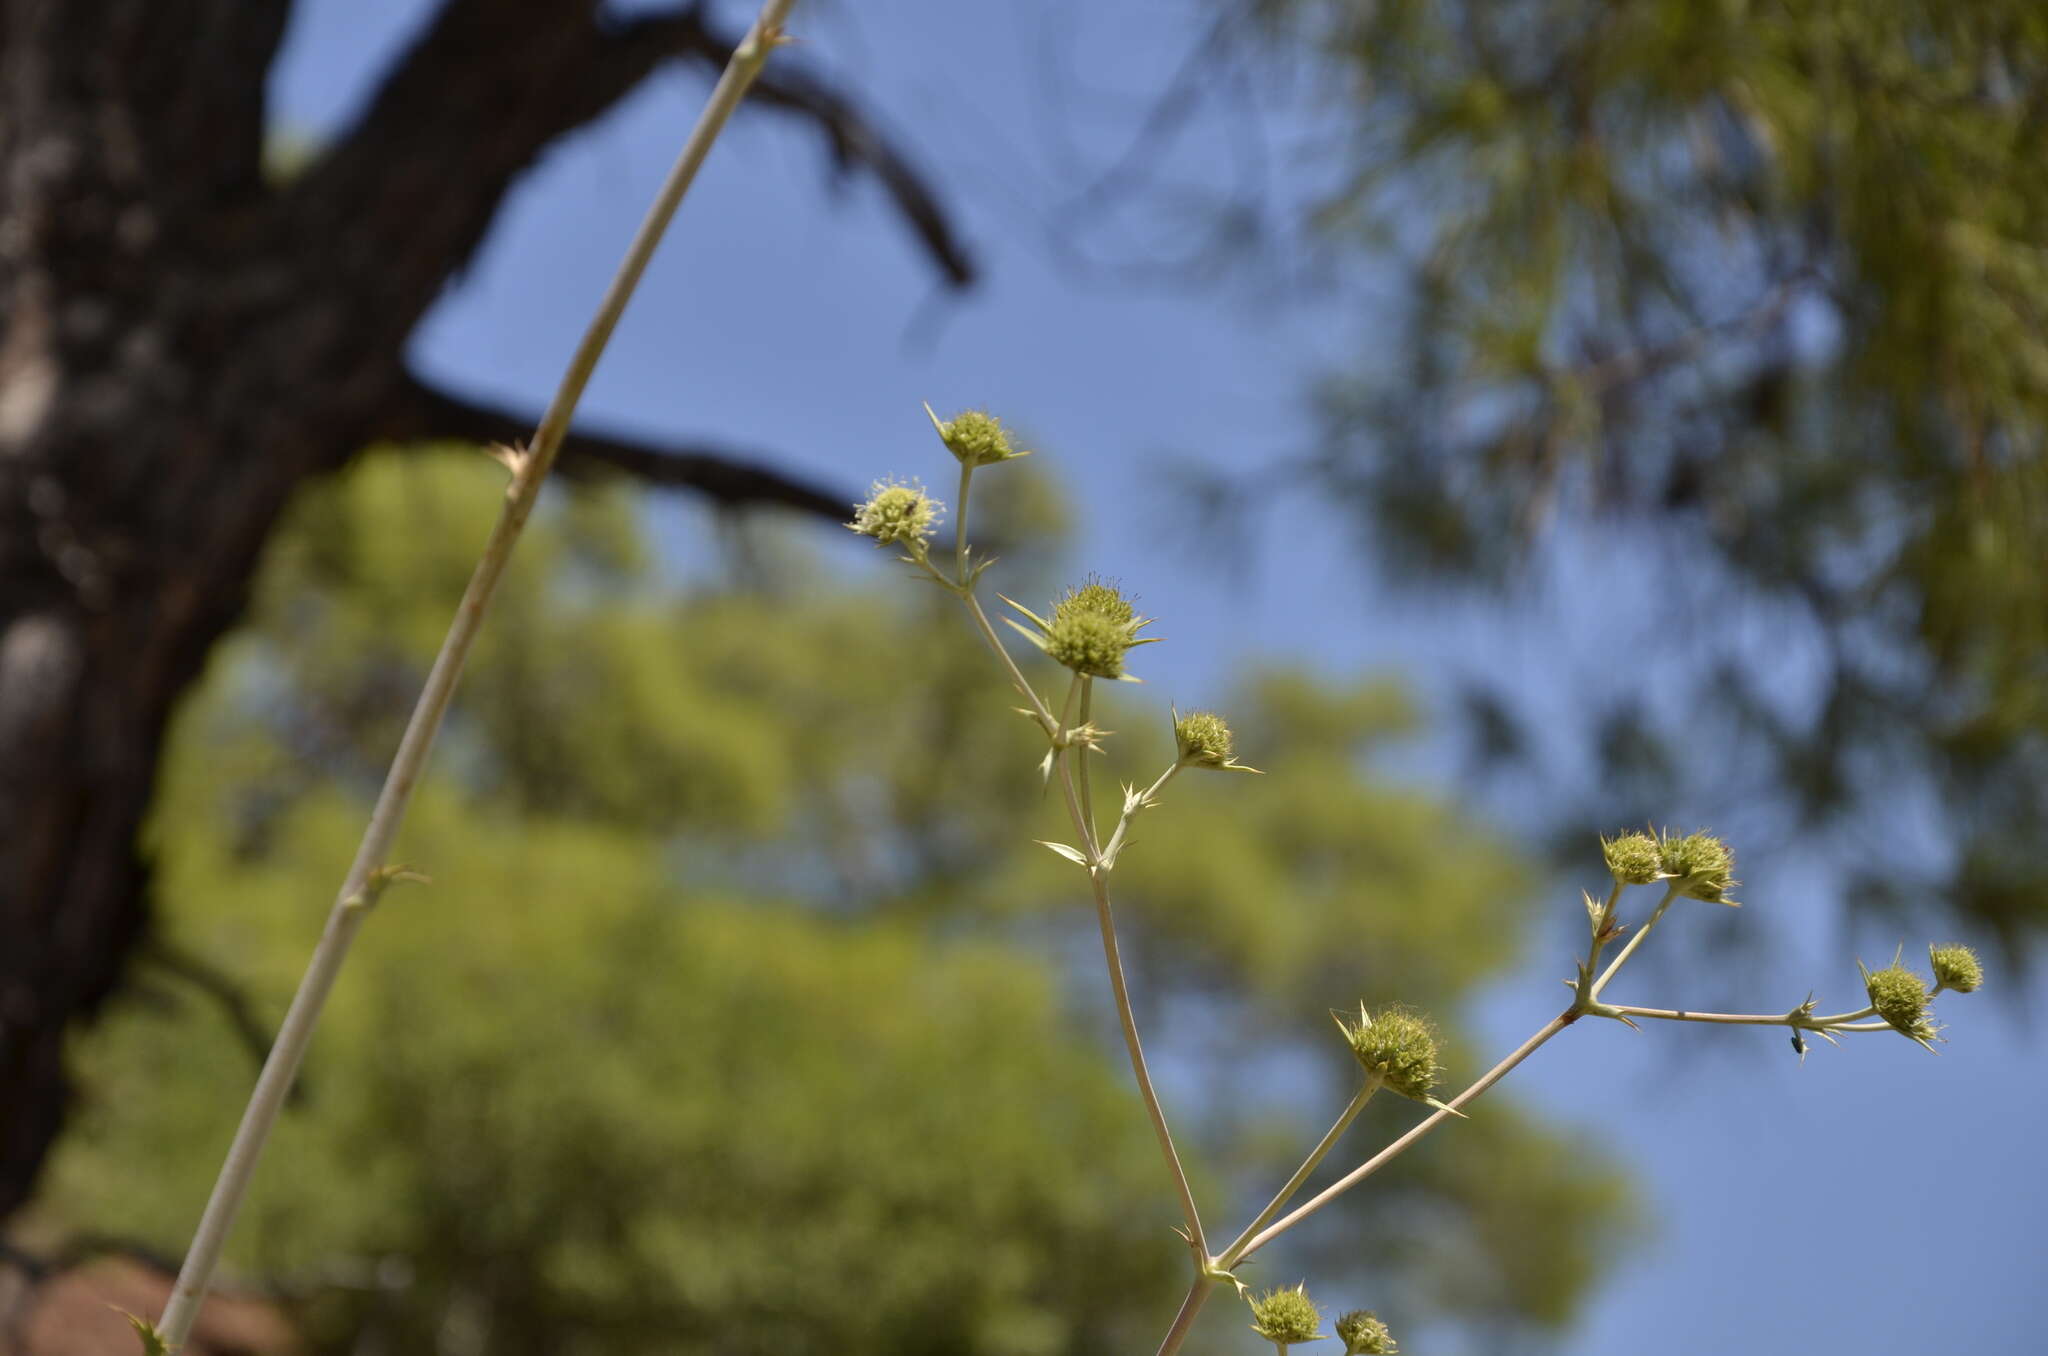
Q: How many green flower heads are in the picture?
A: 12